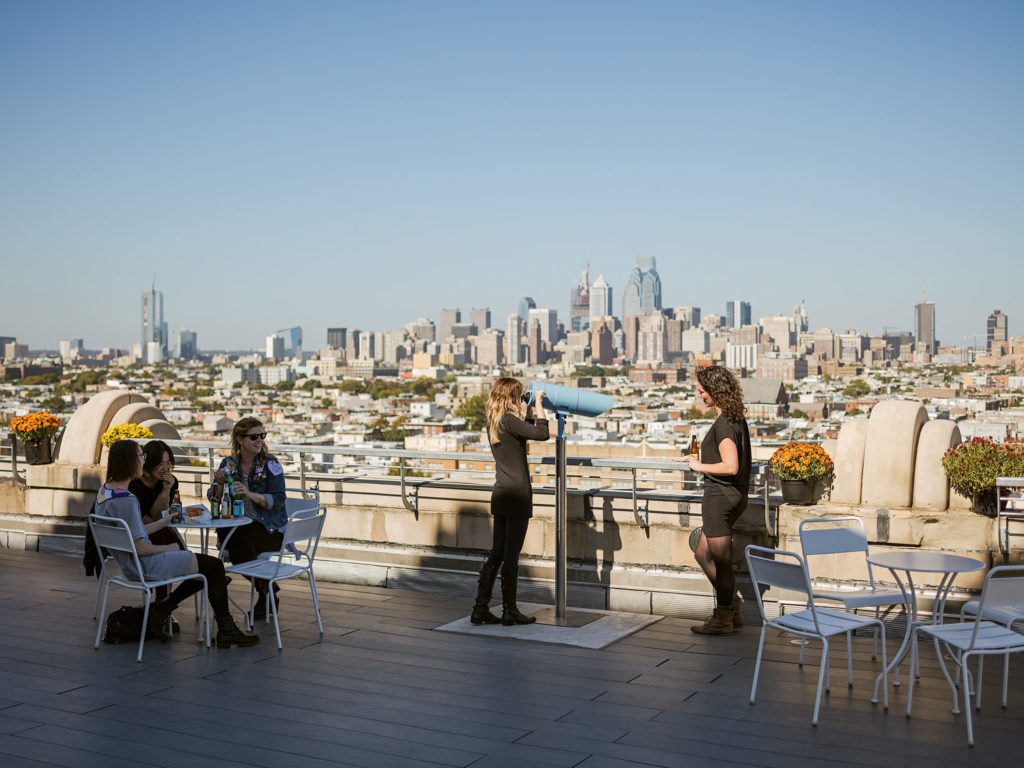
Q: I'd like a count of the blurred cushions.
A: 0